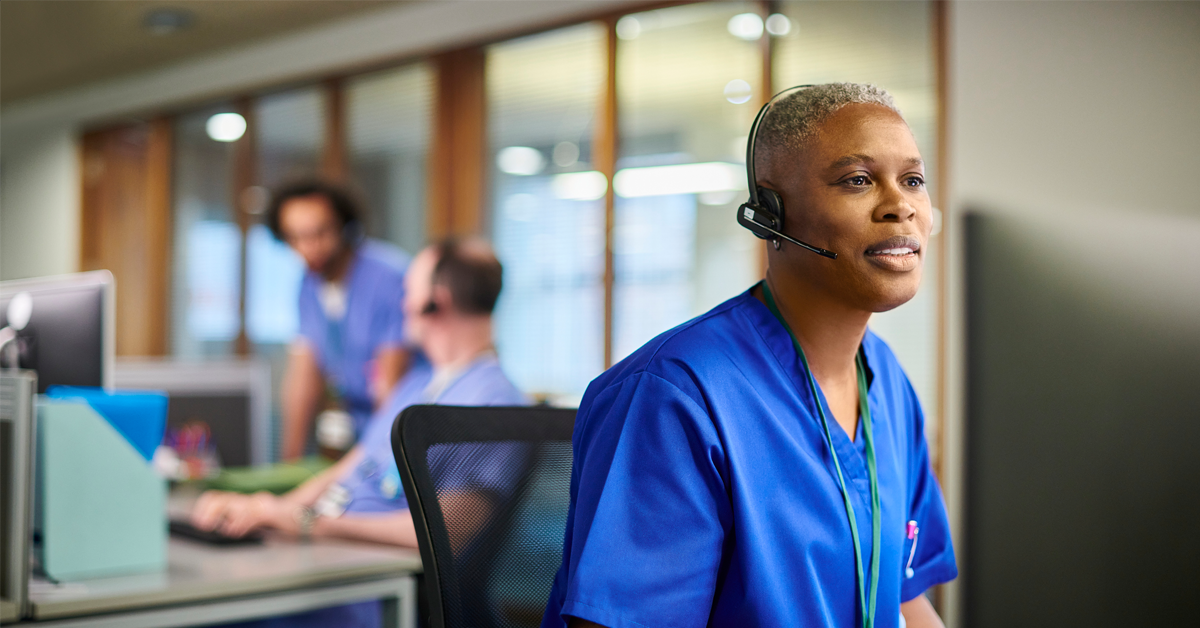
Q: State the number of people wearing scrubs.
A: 3